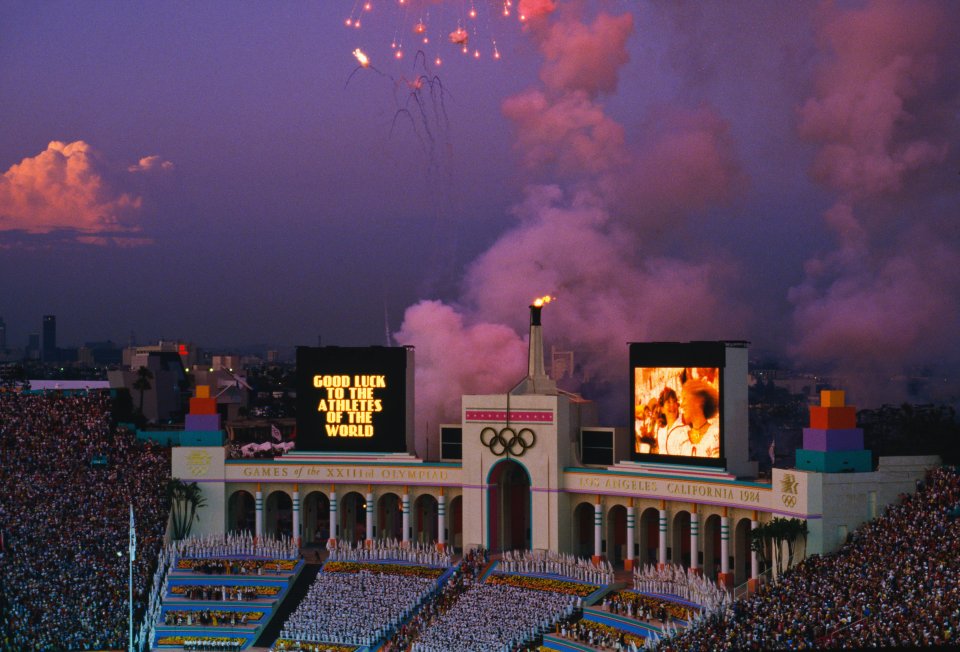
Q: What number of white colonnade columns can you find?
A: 12